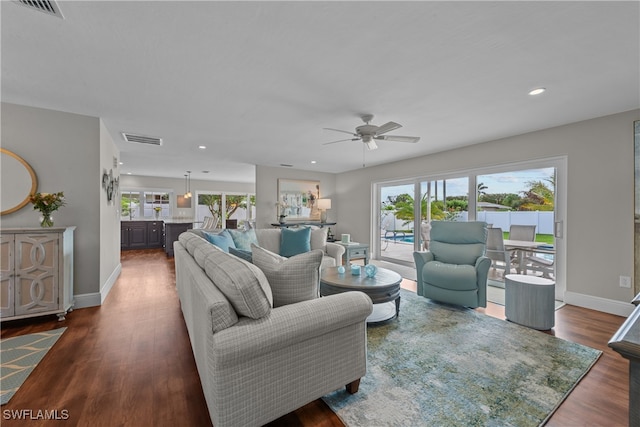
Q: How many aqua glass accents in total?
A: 3